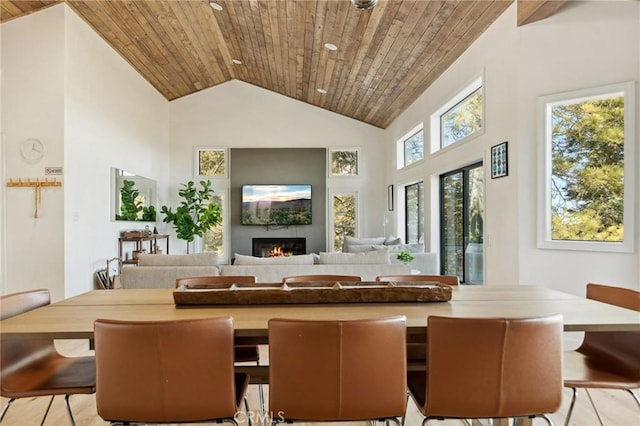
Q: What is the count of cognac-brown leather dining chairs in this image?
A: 8